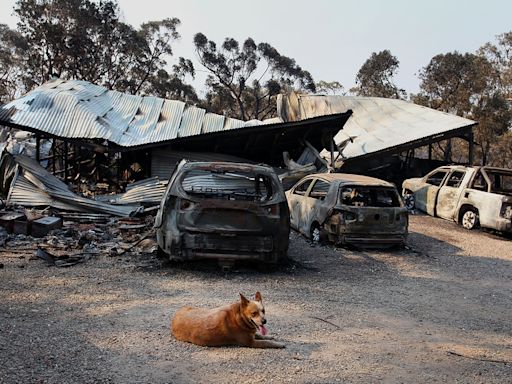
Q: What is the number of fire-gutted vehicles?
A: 3